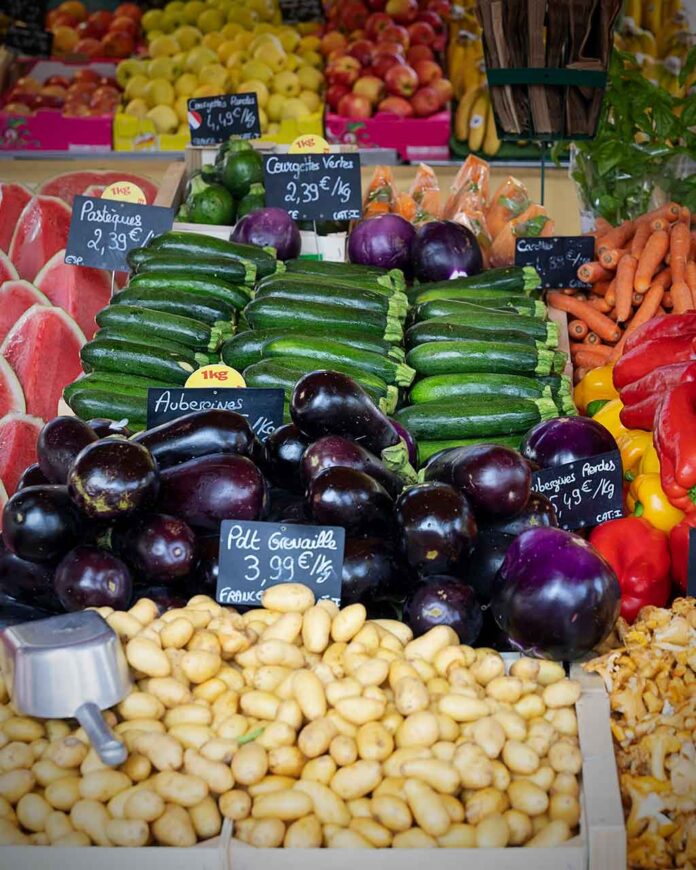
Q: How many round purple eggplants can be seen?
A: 5